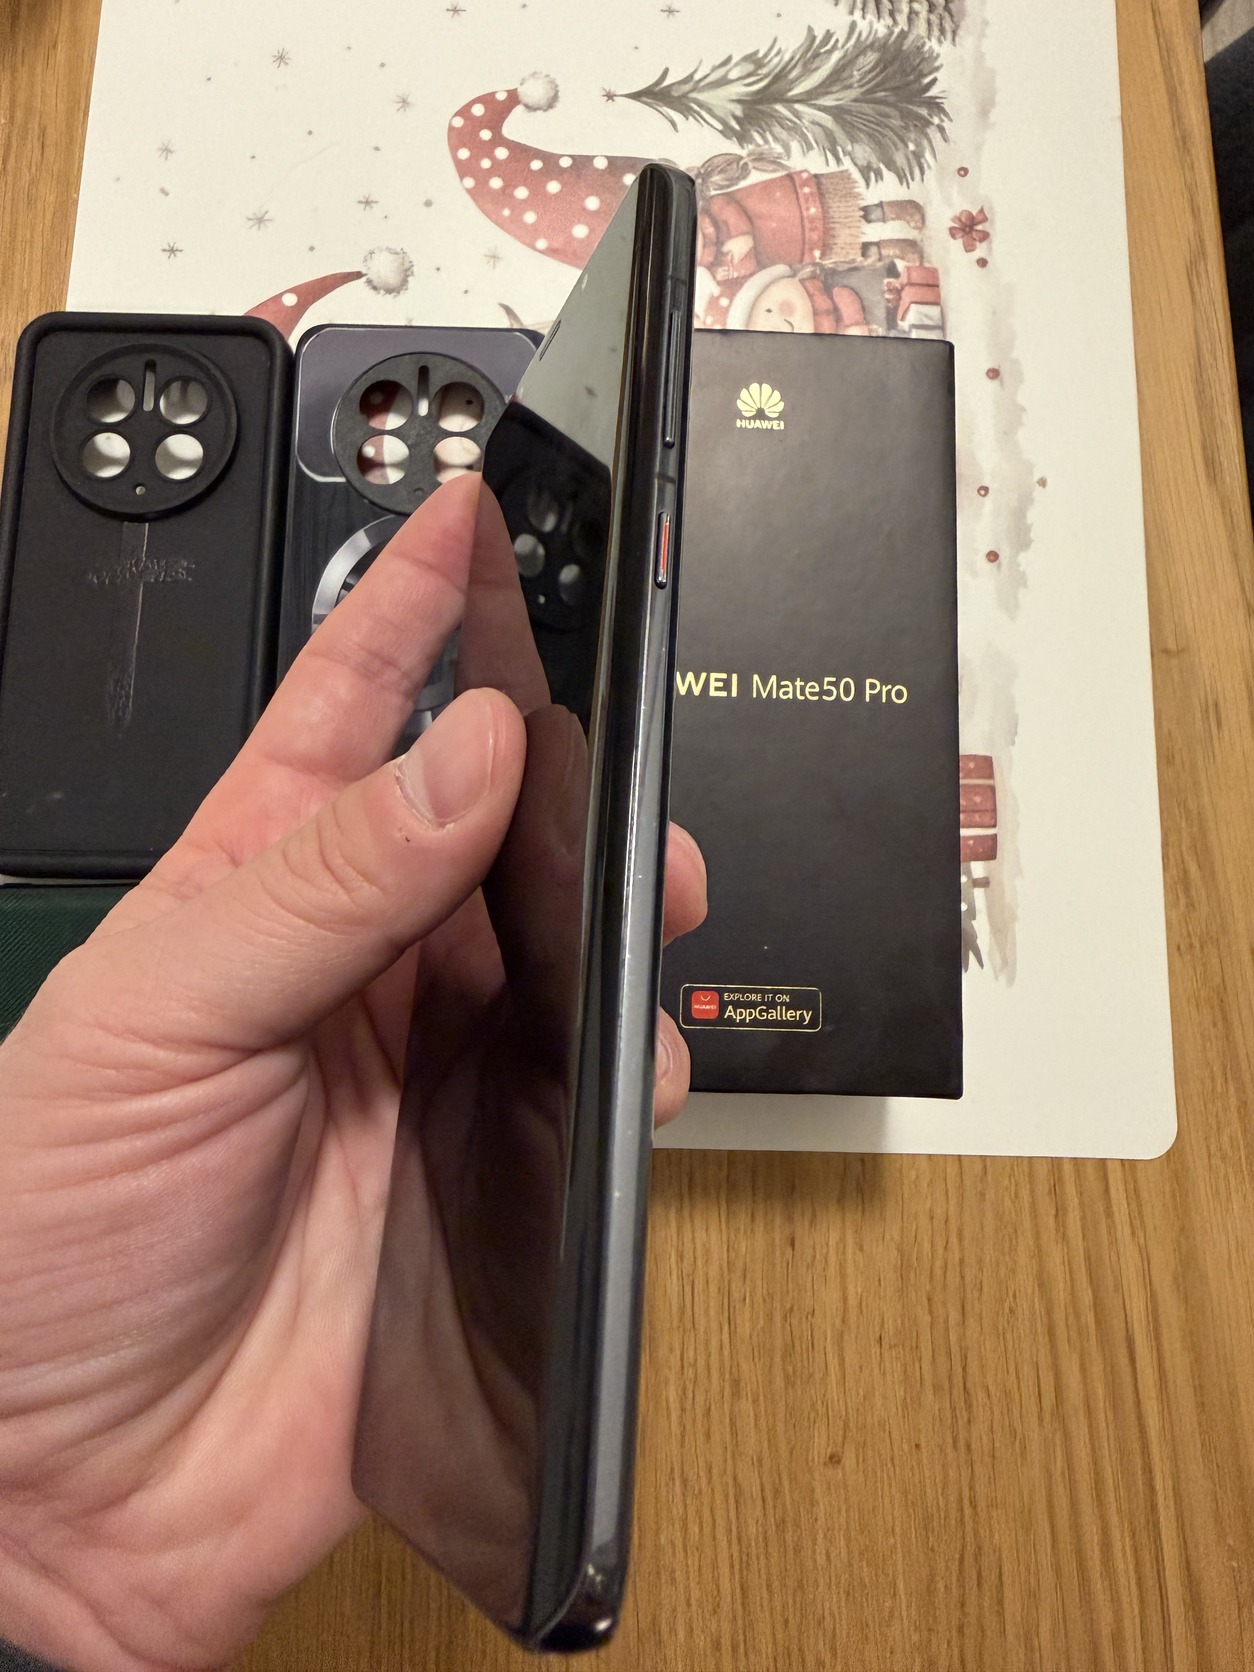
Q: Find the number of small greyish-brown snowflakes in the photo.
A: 9